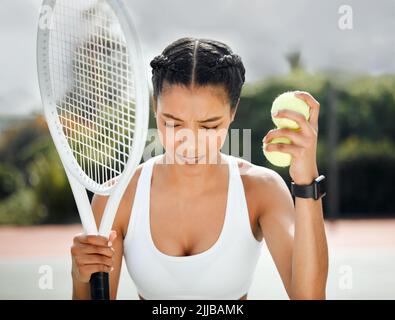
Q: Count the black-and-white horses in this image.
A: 0